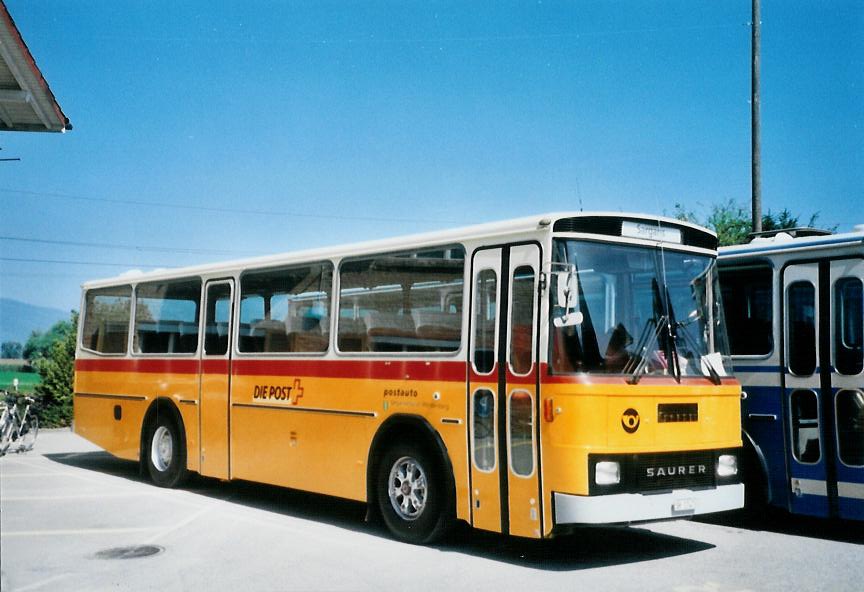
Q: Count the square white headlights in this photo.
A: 2